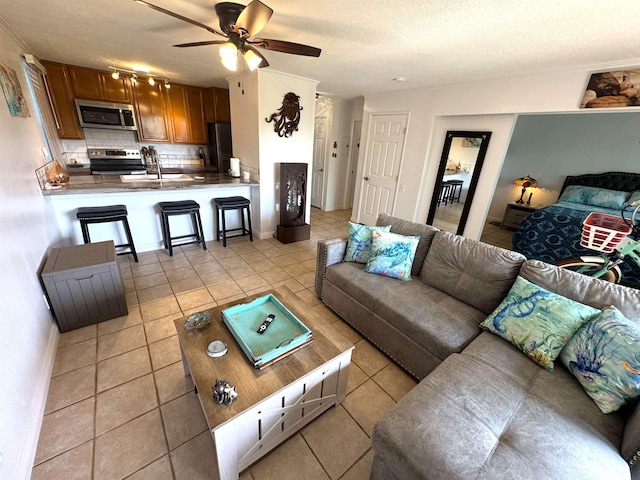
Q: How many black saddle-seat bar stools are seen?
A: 3